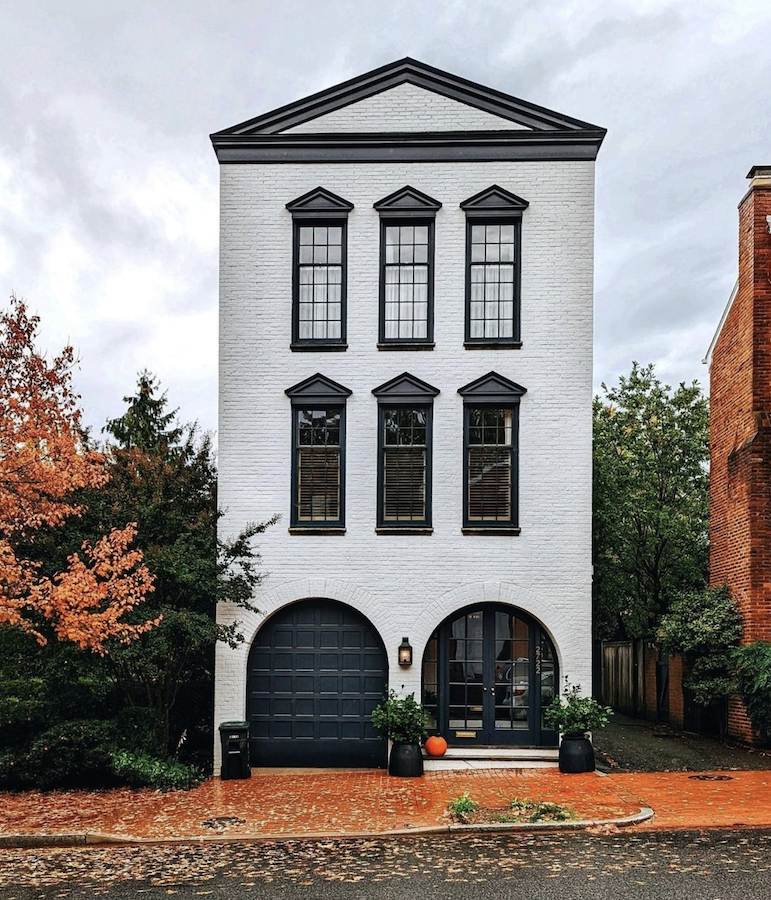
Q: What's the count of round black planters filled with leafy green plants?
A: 2